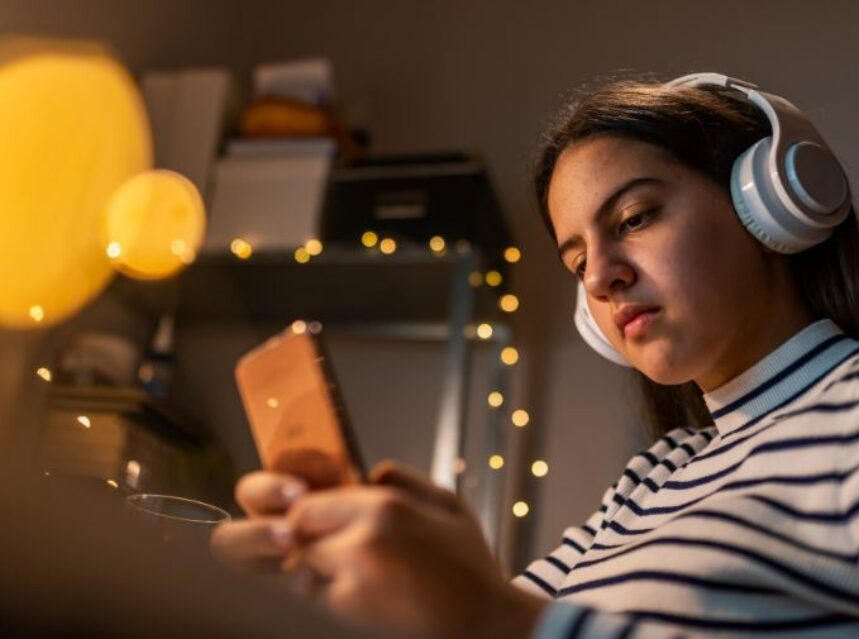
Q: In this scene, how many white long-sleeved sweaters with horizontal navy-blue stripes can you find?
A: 1